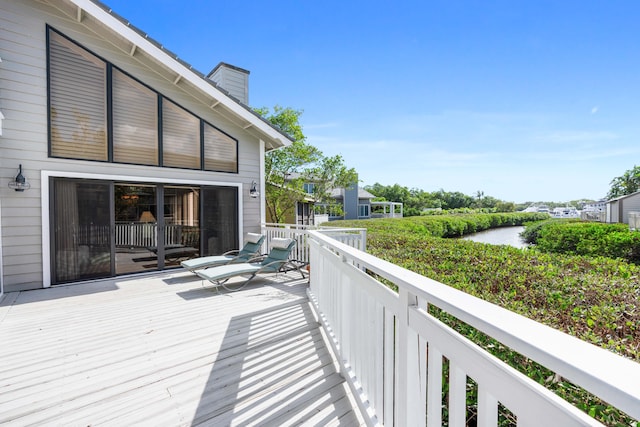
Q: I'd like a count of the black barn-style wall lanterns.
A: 2